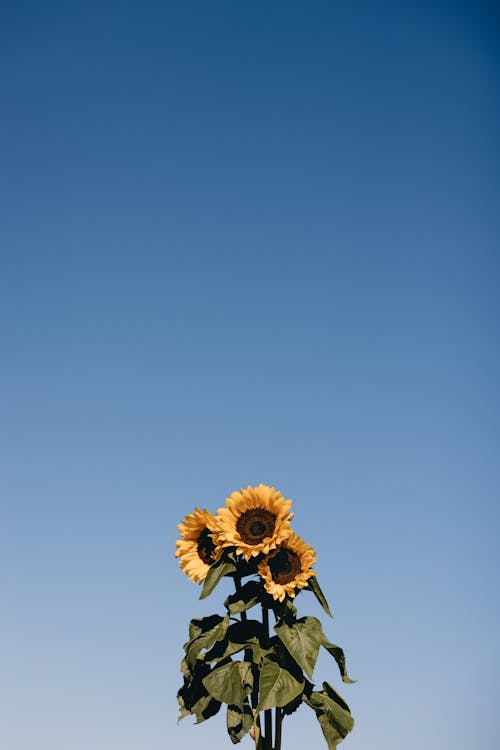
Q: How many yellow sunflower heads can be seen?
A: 3